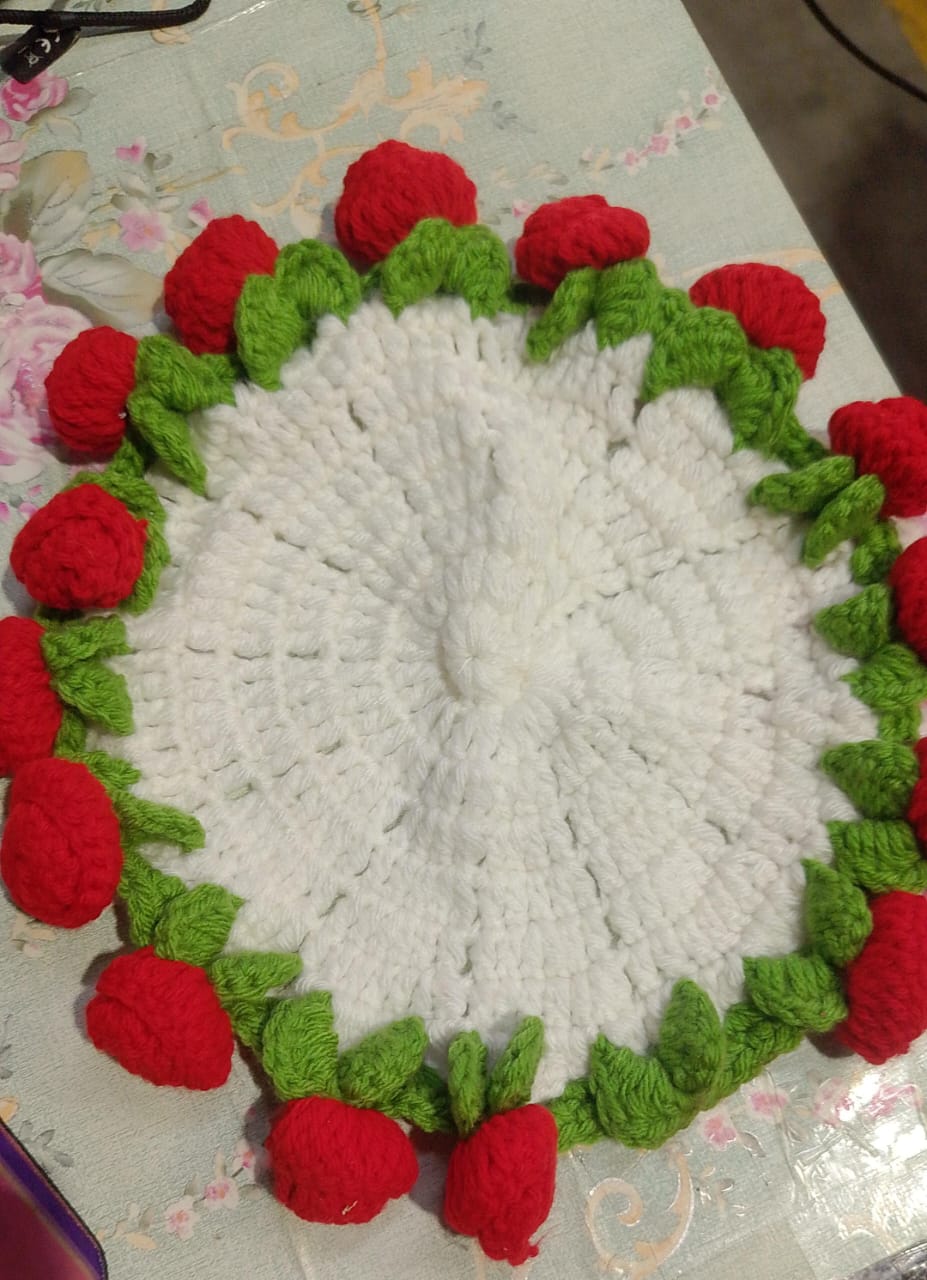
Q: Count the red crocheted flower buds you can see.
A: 15